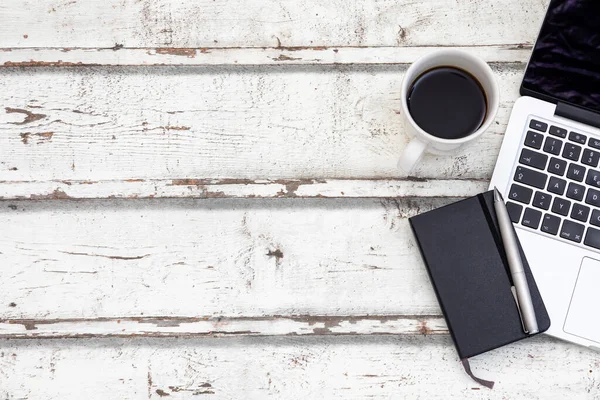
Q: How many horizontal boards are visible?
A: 4